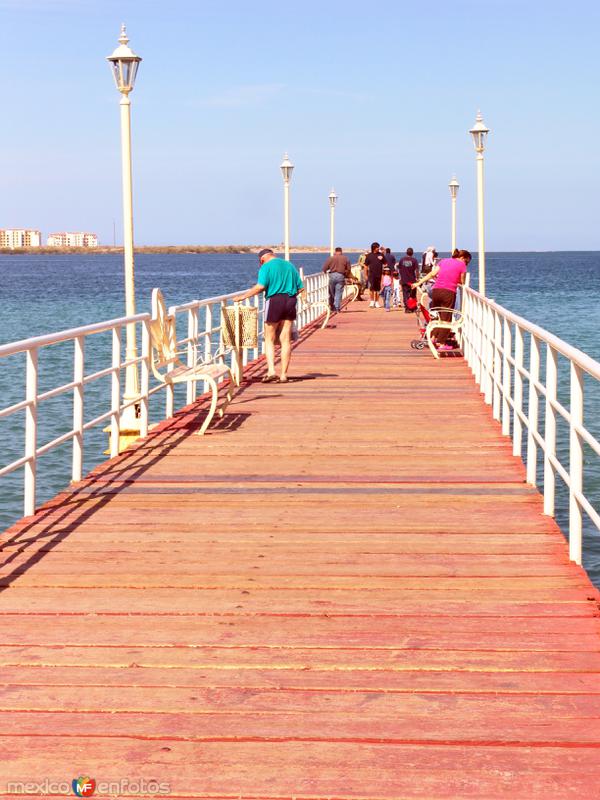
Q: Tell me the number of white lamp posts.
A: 5